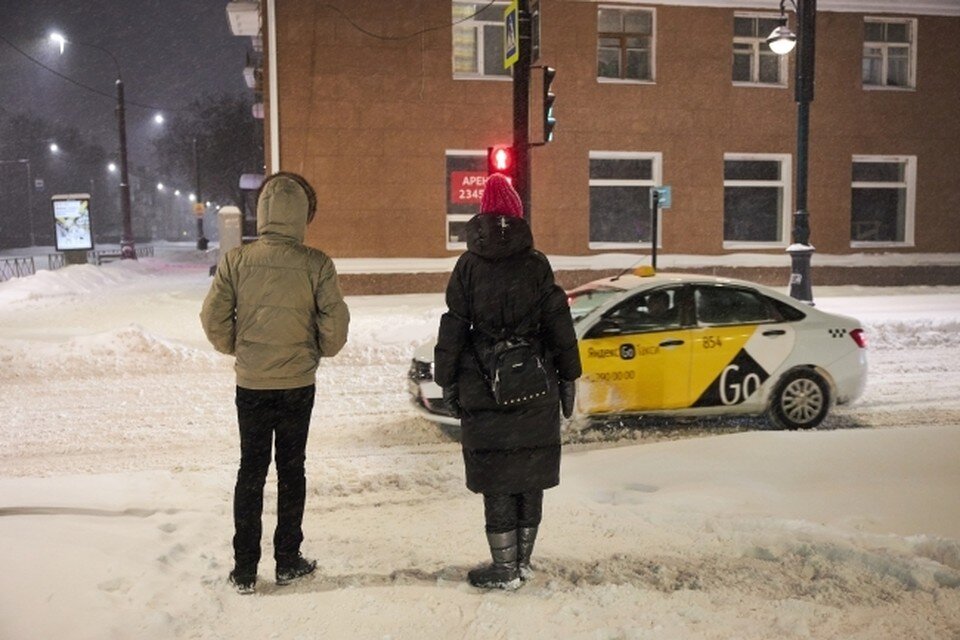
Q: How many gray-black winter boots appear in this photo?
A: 2